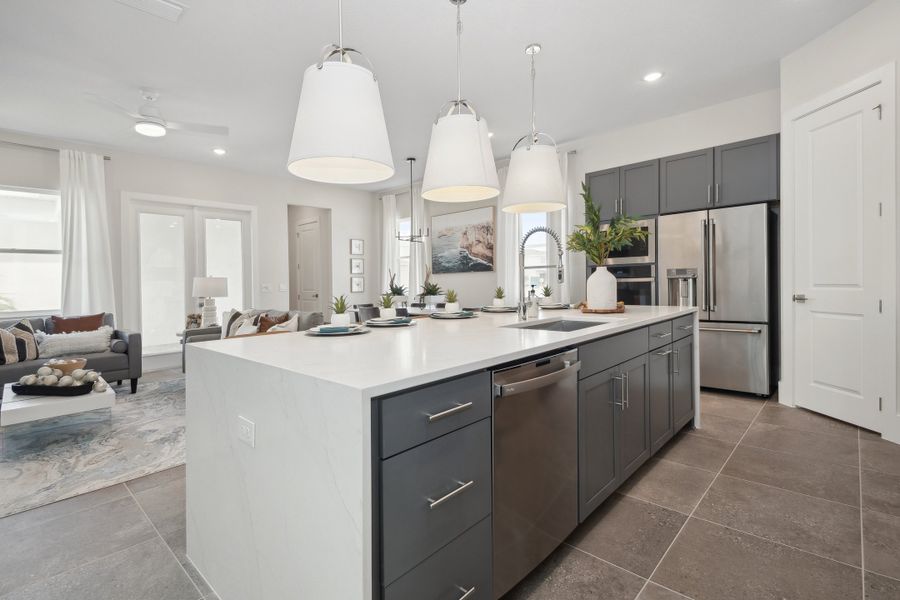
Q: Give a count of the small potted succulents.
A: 5